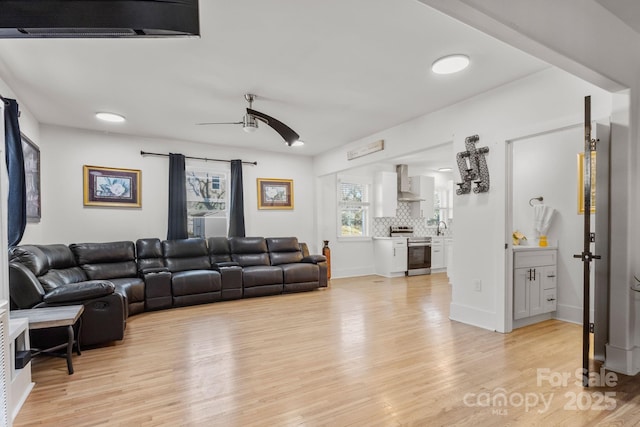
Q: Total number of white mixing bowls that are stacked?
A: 0